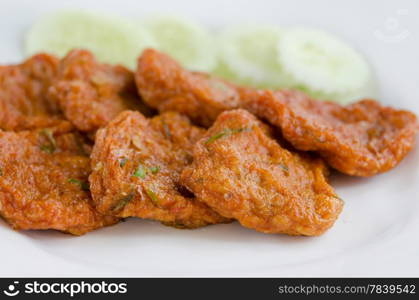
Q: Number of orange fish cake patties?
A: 7